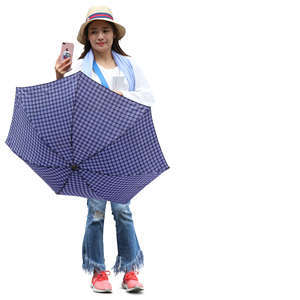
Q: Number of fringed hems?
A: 2